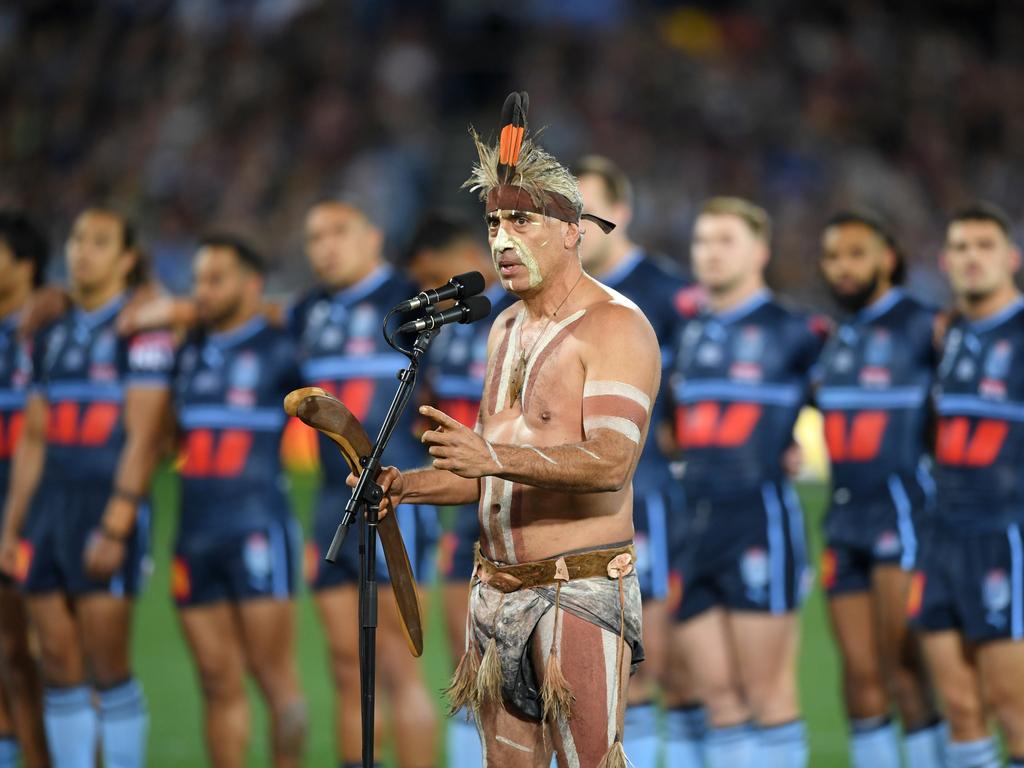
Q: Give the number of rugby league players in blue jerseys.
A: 9